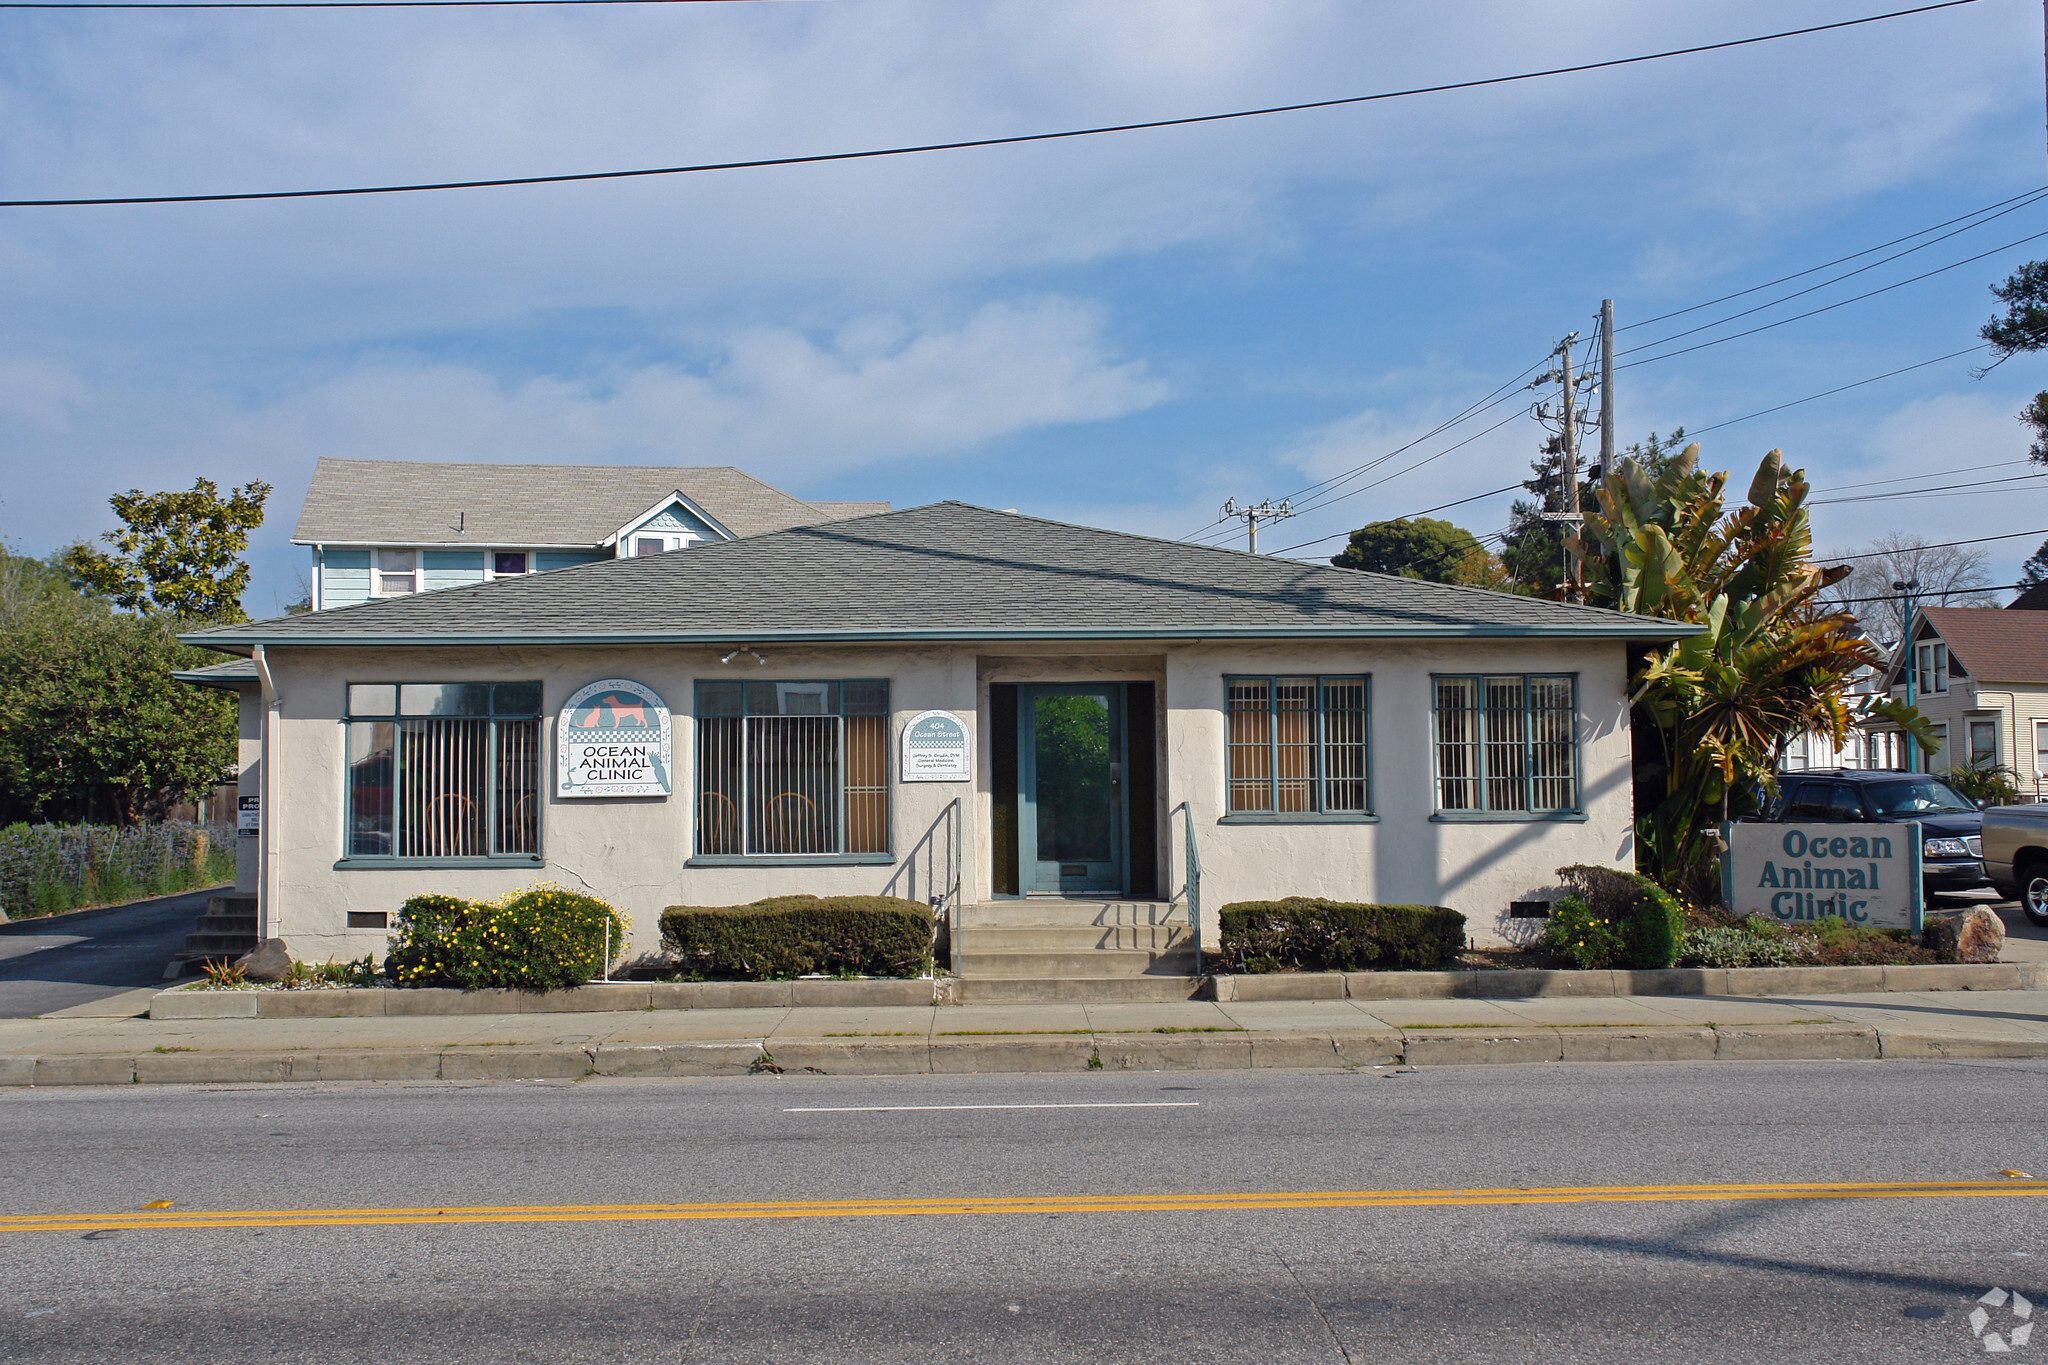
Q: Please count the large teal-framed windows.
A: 4